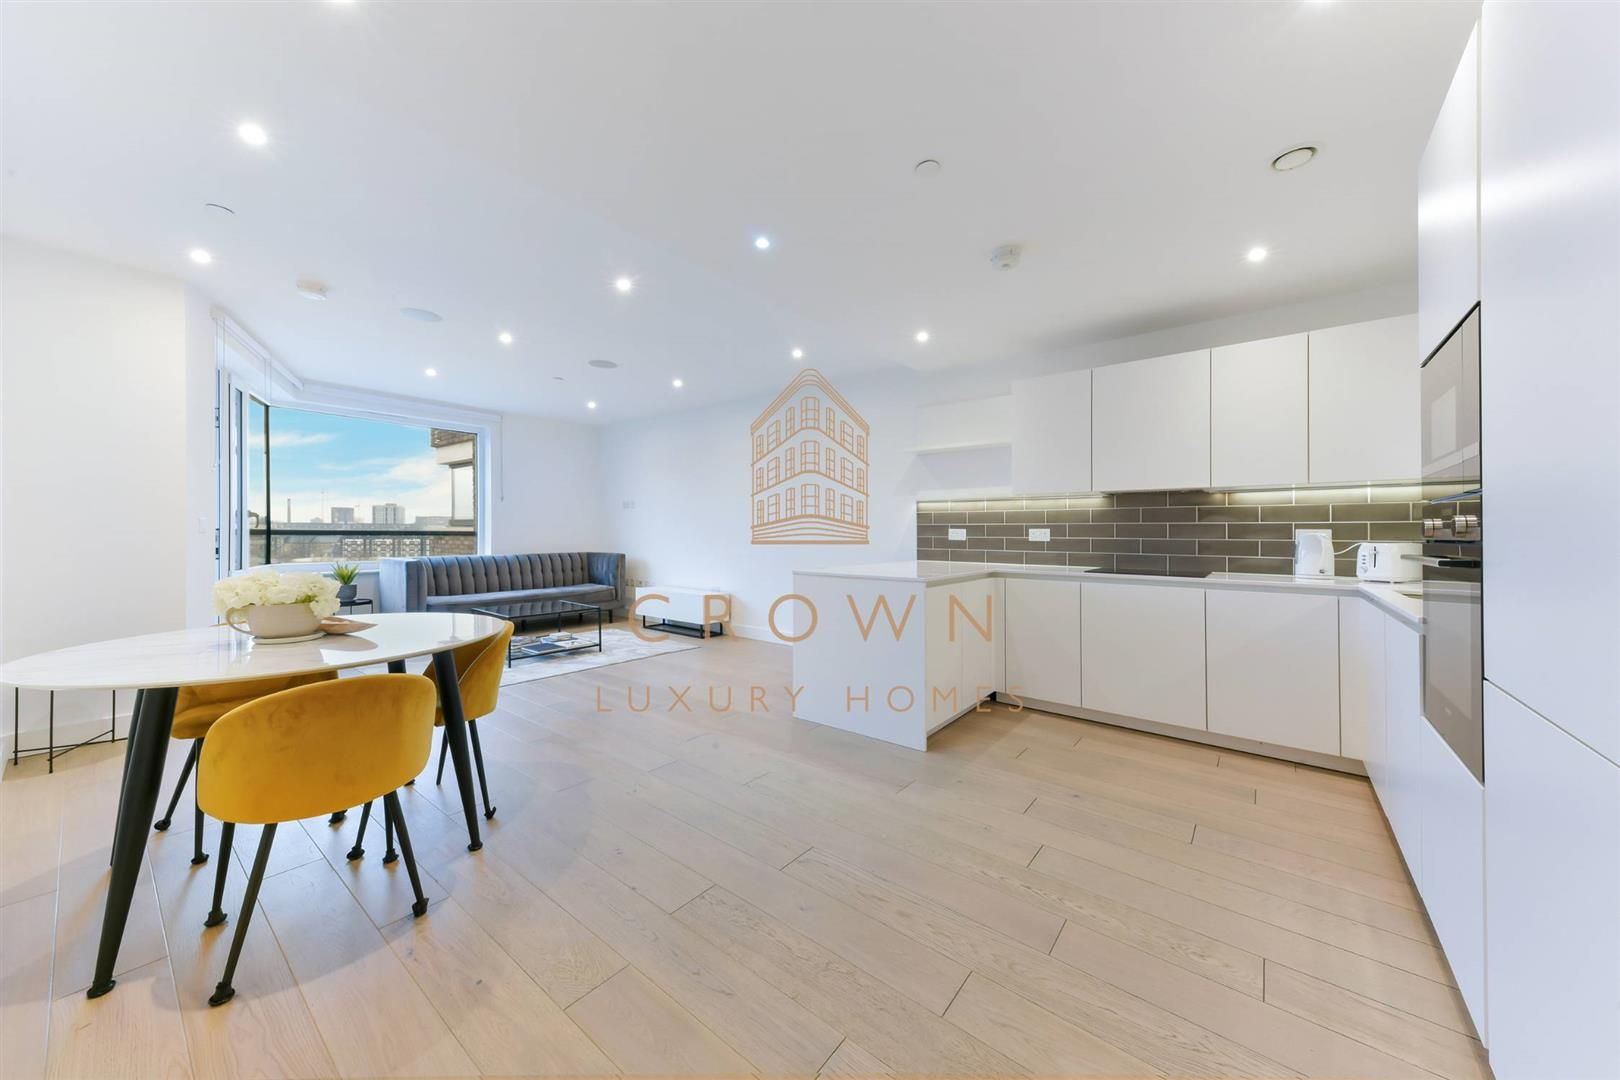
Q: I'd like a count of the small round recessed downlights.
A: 11